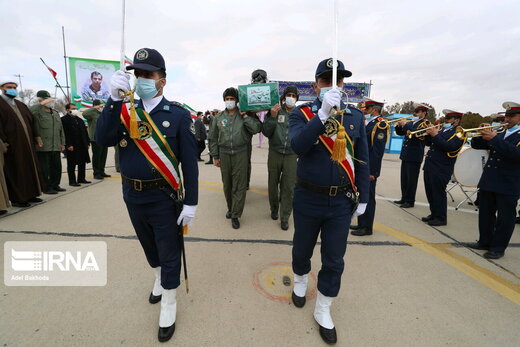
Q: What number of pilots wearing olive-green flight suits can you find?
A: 2